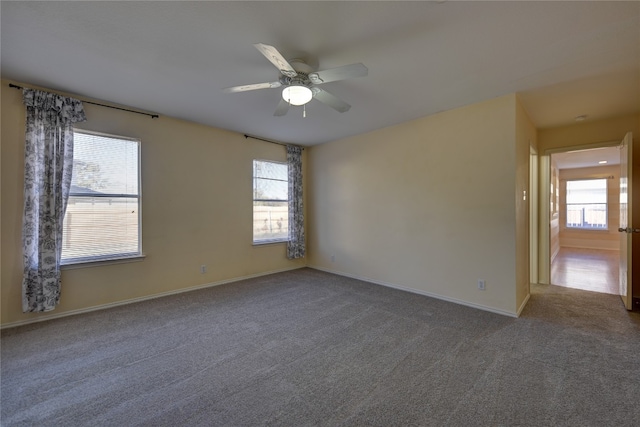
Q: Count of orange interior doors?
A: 0